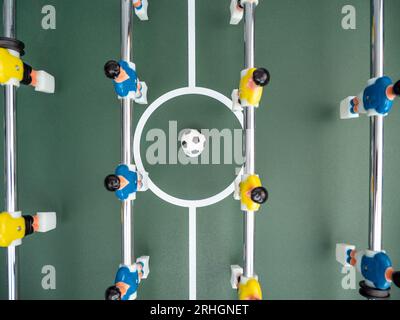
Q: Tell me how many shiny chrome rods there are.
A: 4